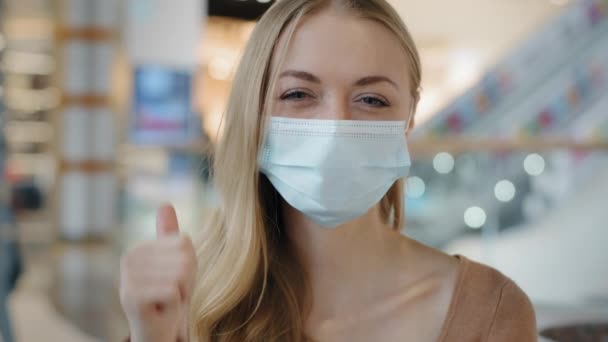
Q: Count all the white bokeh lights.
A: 5